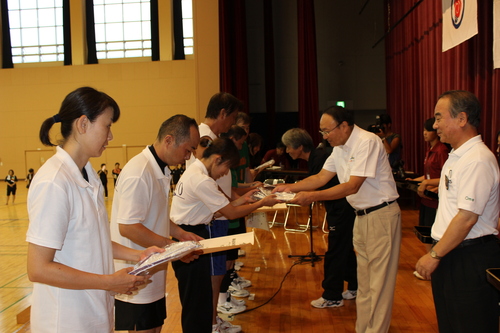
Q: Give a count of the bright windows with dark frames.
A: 3